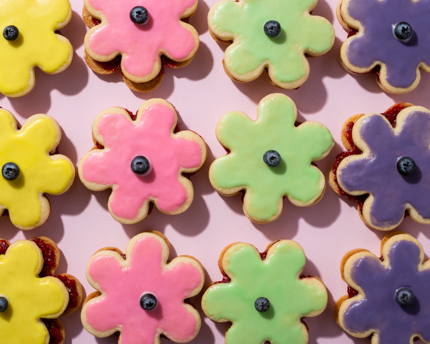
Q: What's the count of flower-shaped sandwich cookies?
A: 12